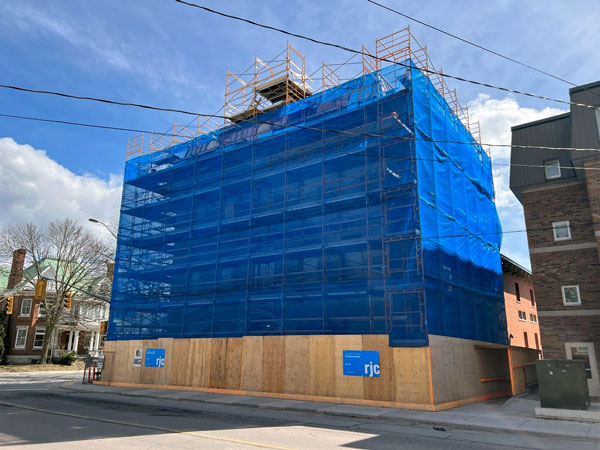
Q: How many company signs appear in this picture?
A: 2